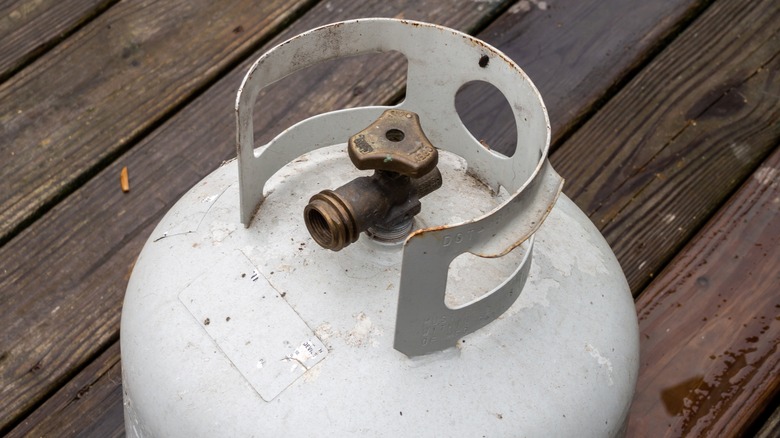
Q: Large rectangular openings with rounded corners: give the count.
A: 2